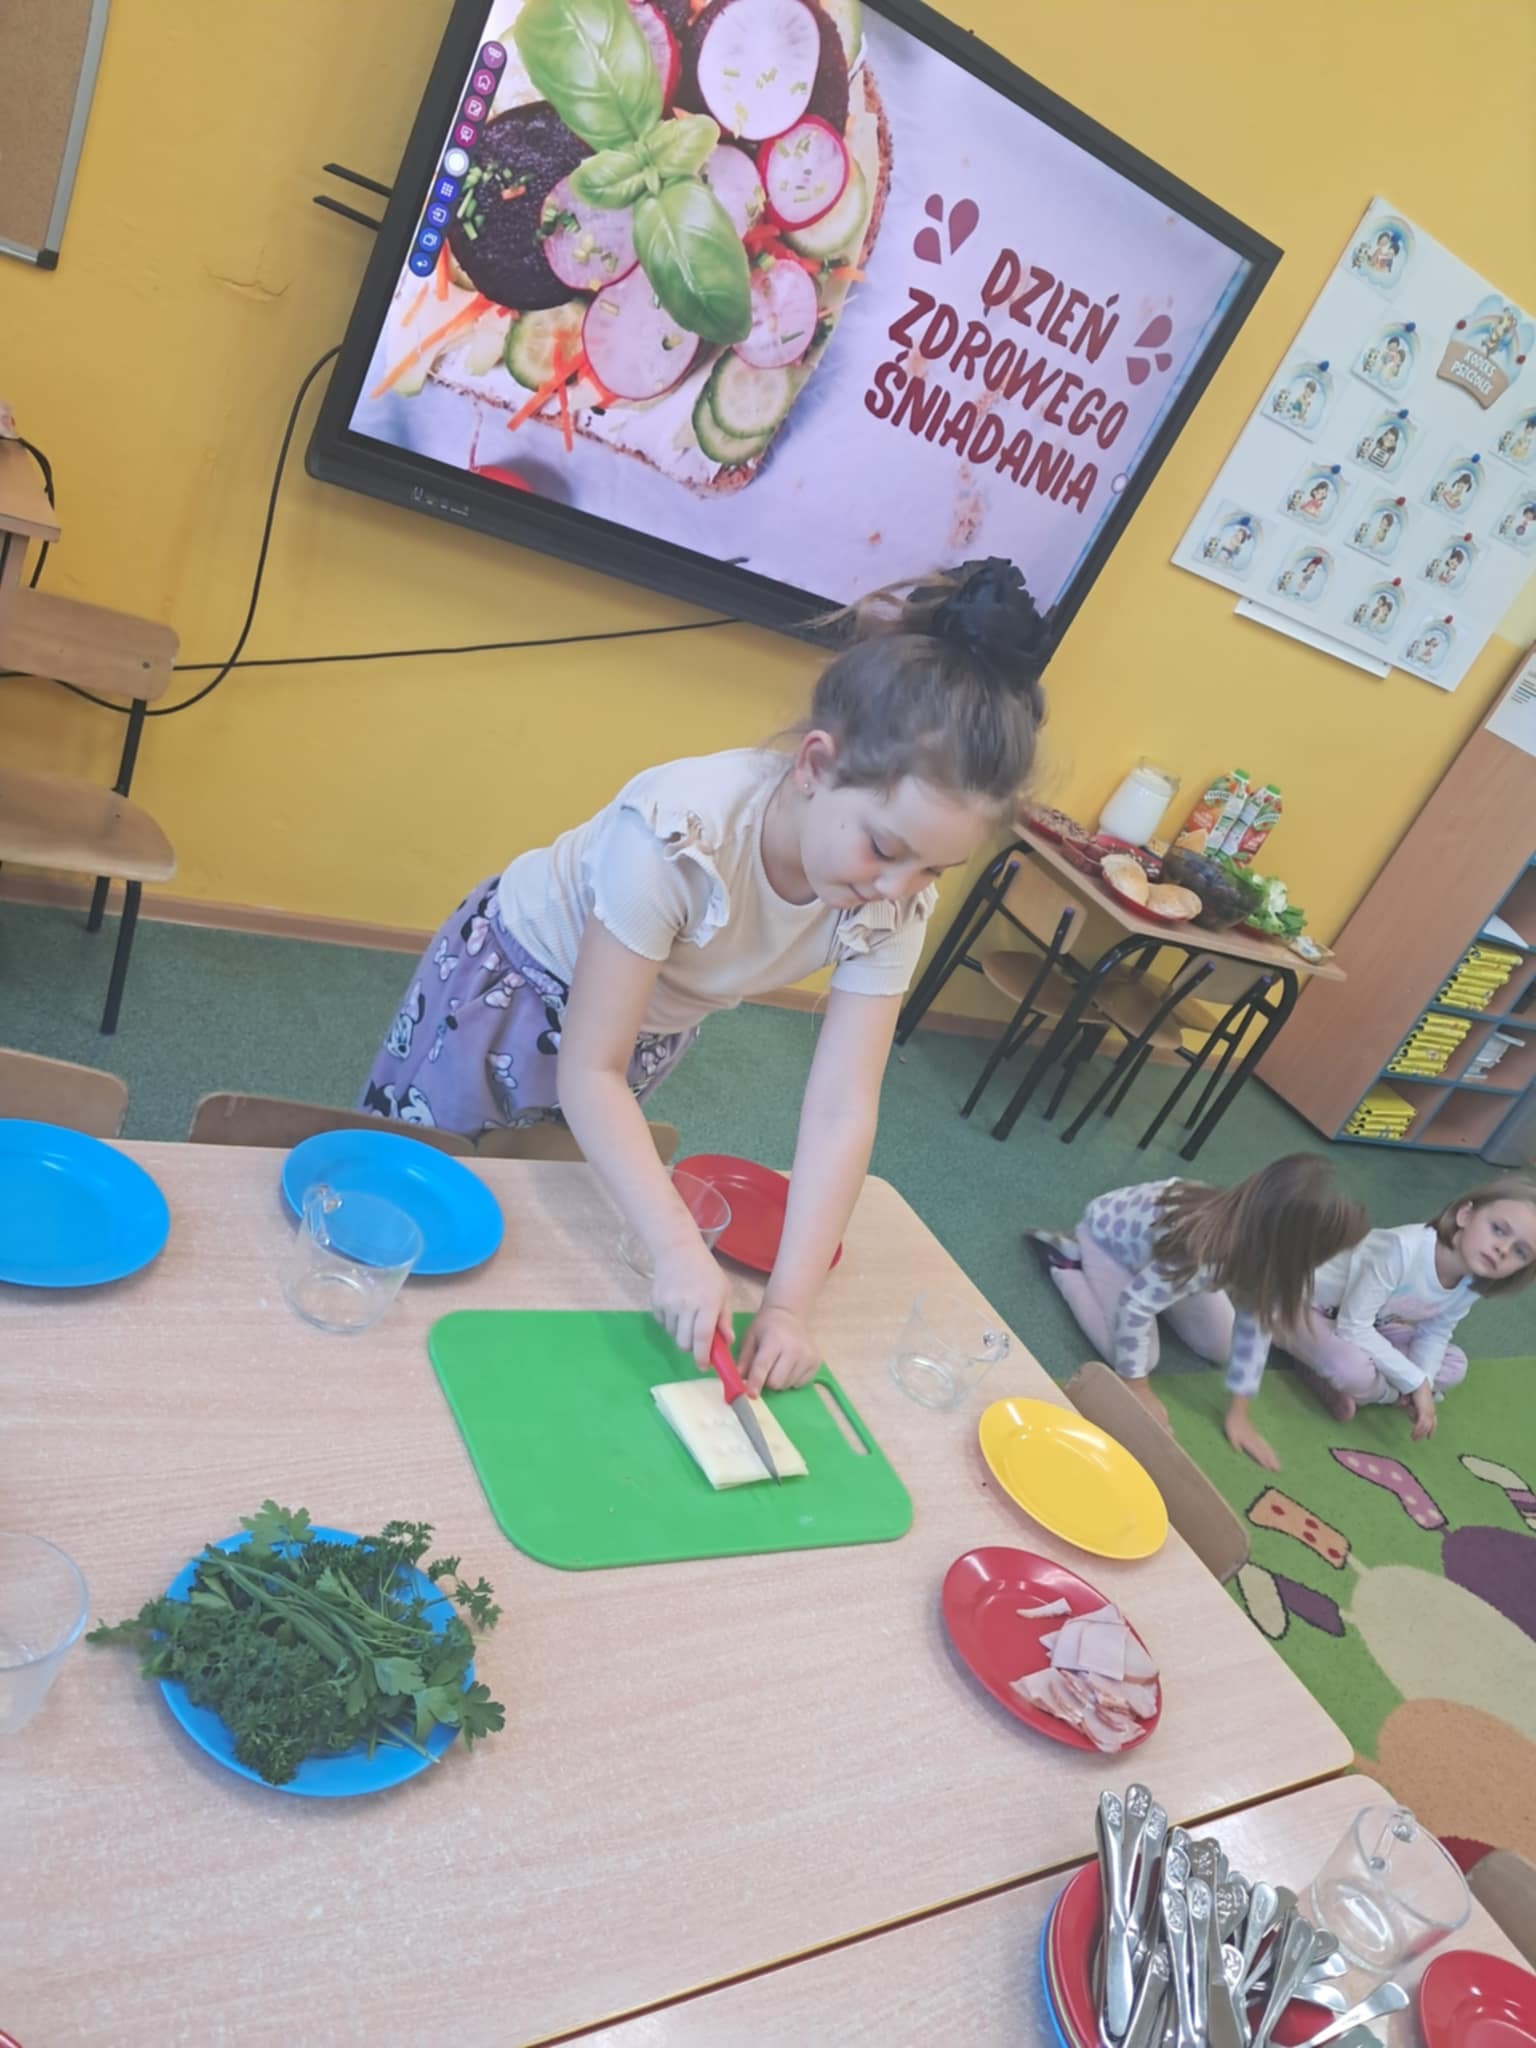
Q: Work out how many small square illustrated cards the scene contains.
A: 14